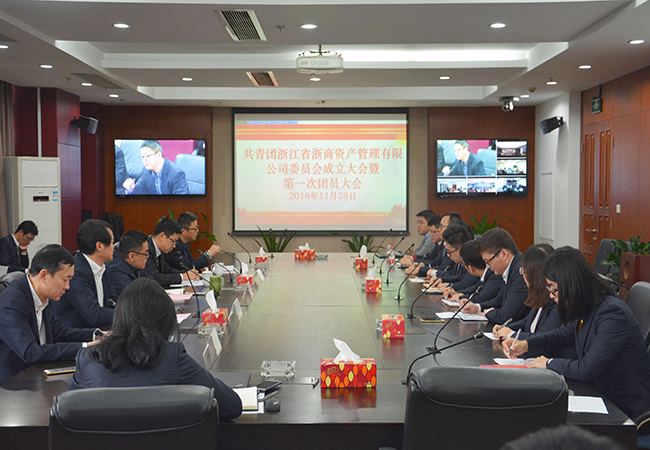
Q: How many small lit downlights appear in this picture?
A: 14